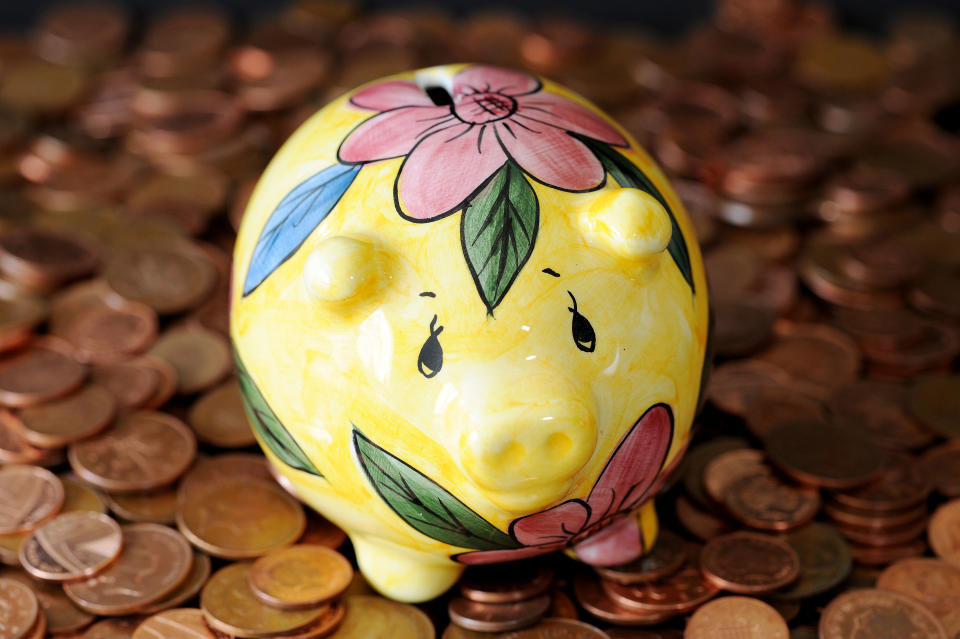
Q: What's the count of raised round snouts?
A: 1